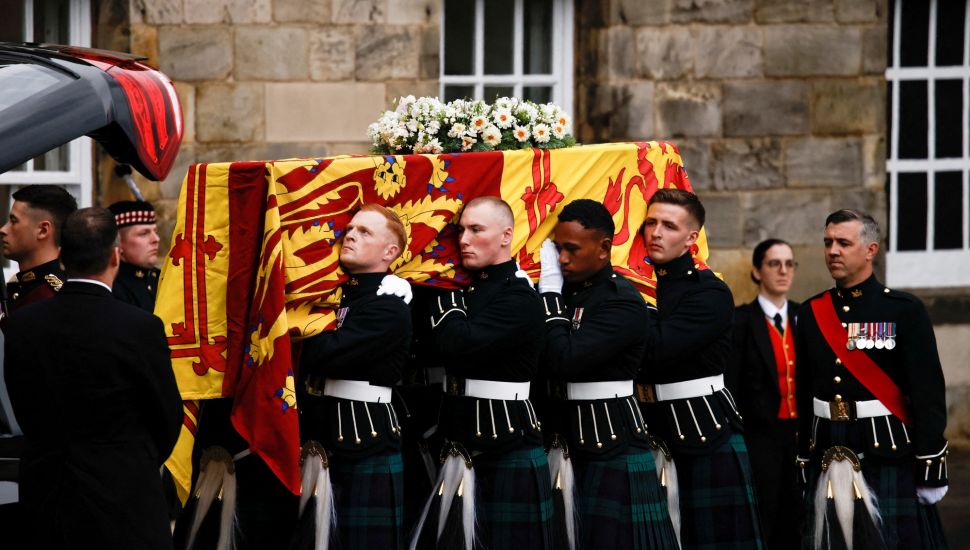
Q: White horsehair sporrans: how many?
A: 6